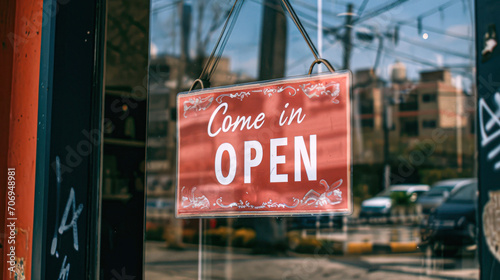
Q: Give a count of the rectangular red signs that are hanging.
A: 1